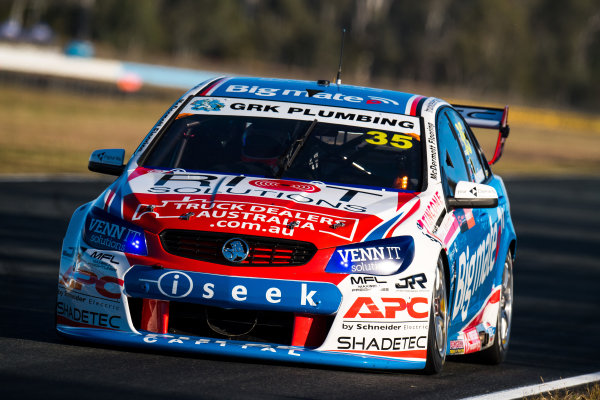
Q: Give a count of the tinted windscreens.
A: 1